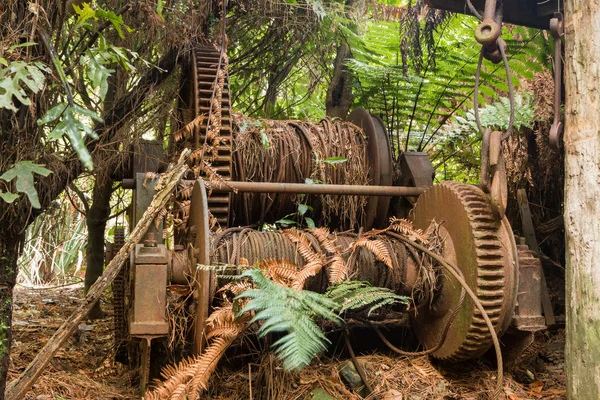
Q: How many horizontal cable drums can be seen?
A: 2